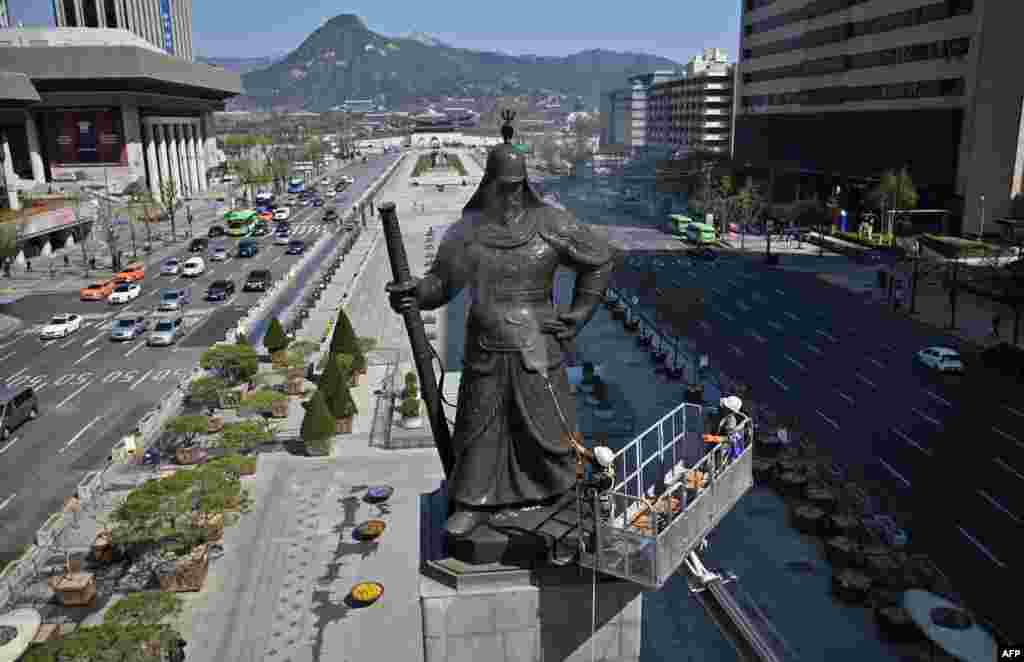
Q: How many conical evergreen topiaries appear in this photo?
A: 4